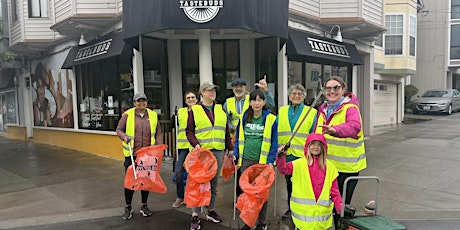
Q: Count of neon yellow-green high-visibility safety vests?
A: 8